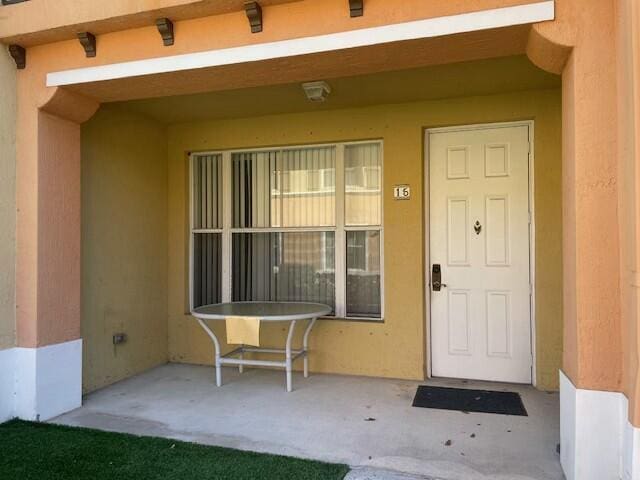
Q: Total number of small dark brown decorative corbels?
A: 5